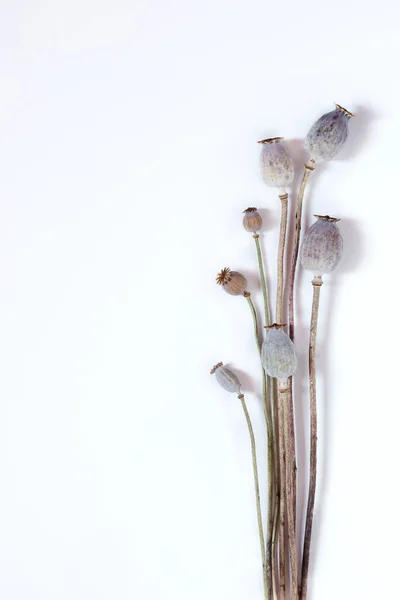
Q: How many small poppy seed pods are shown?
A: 3